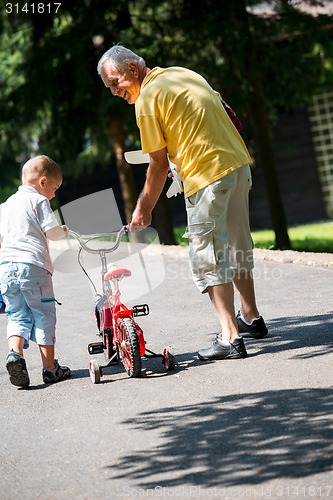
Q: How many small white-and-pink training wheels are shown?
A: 2